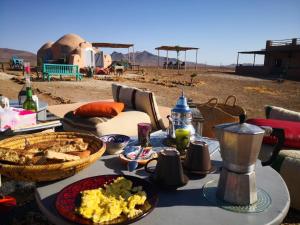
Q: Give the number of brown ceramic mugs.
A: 2